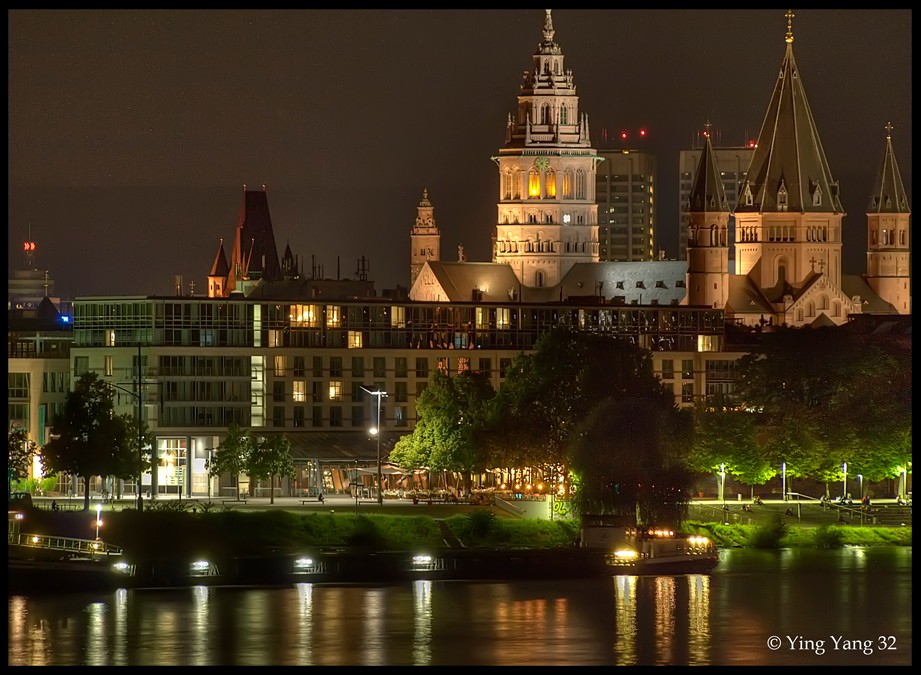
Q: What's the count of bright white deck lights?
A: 4